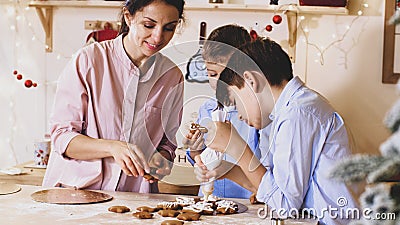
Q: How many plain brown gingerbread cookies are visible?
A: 6